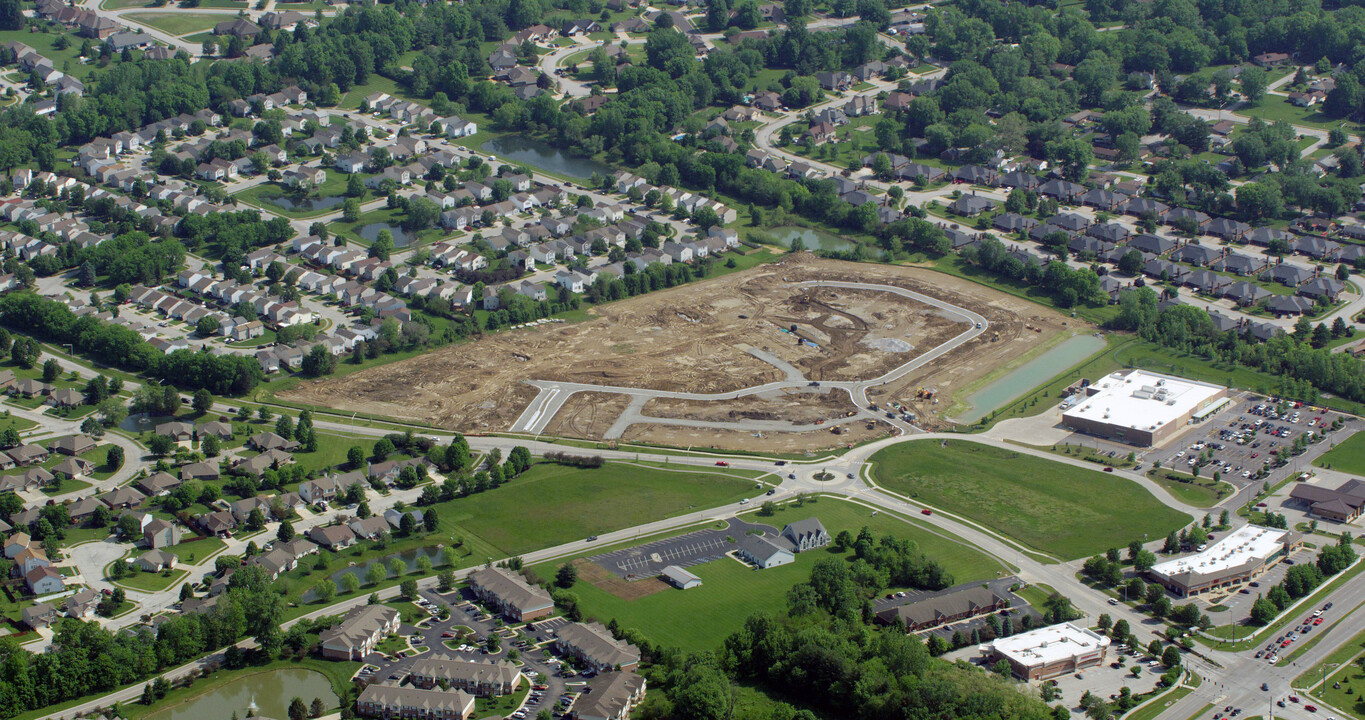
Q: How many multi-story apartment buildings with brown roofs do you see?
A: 6